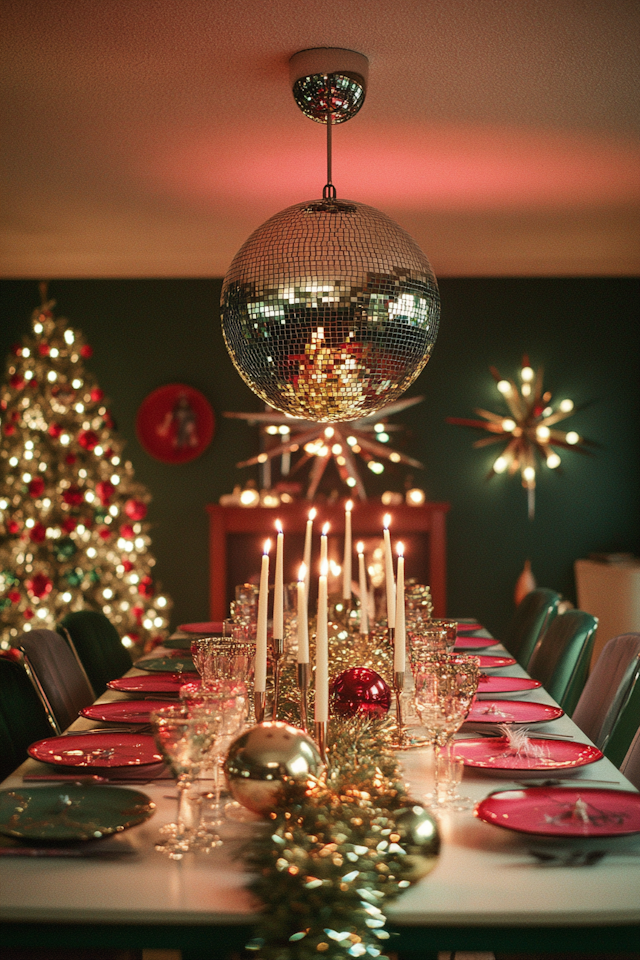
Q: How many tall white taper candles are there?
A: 10